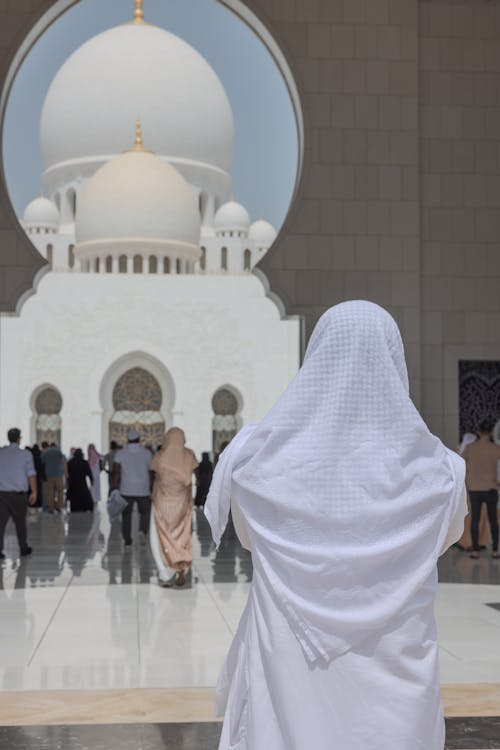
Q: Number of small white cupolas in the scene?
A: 3